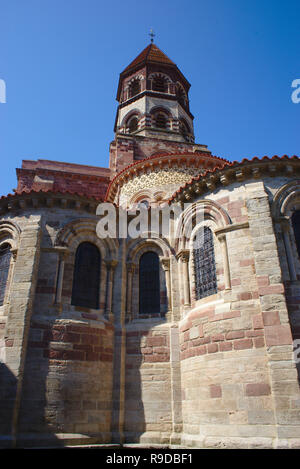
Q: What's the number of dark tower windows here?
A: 6